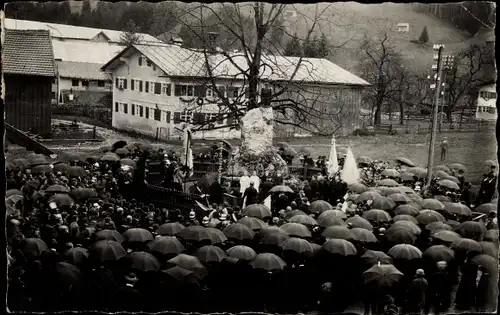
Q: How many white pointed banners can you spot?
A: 2